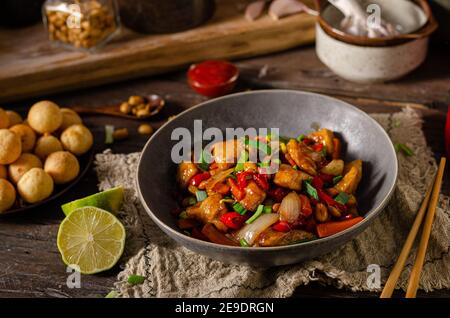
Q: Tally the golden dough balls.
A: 13